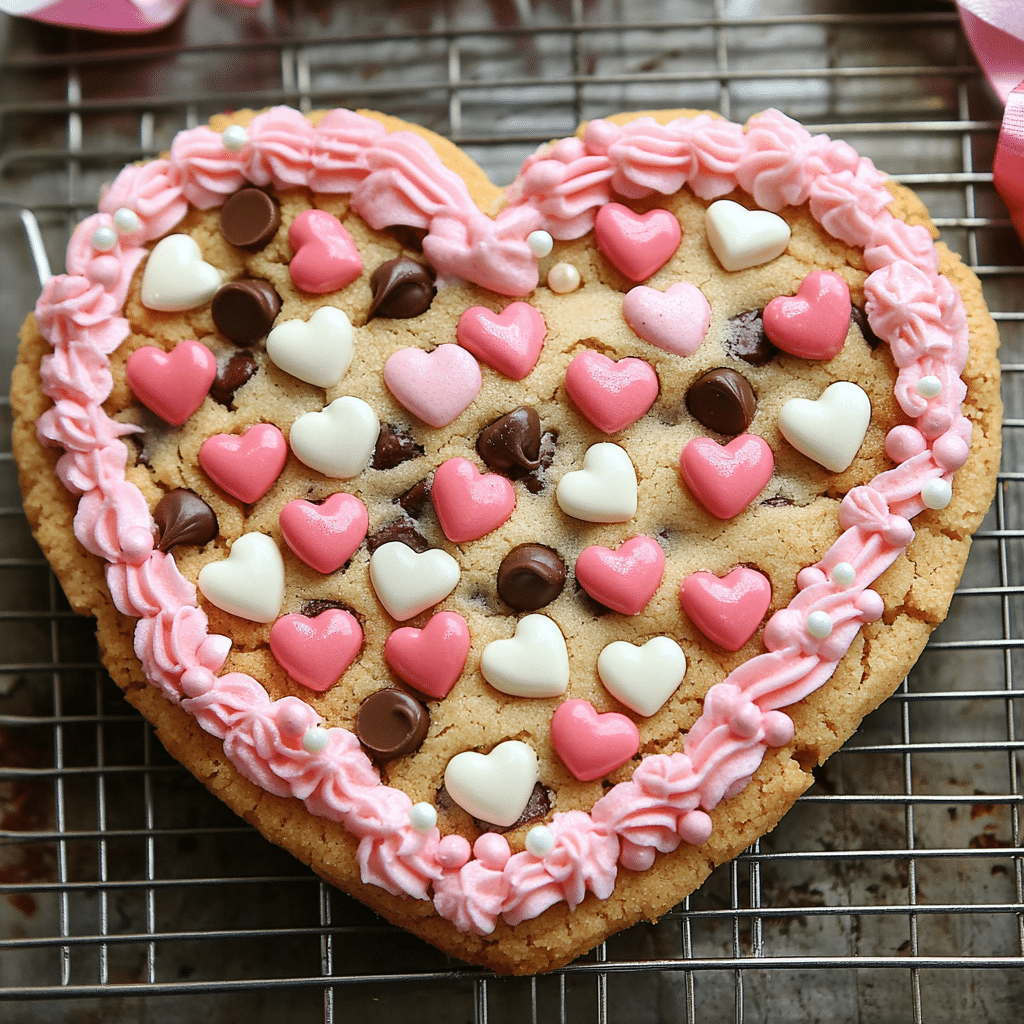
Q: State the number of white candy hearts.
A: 11